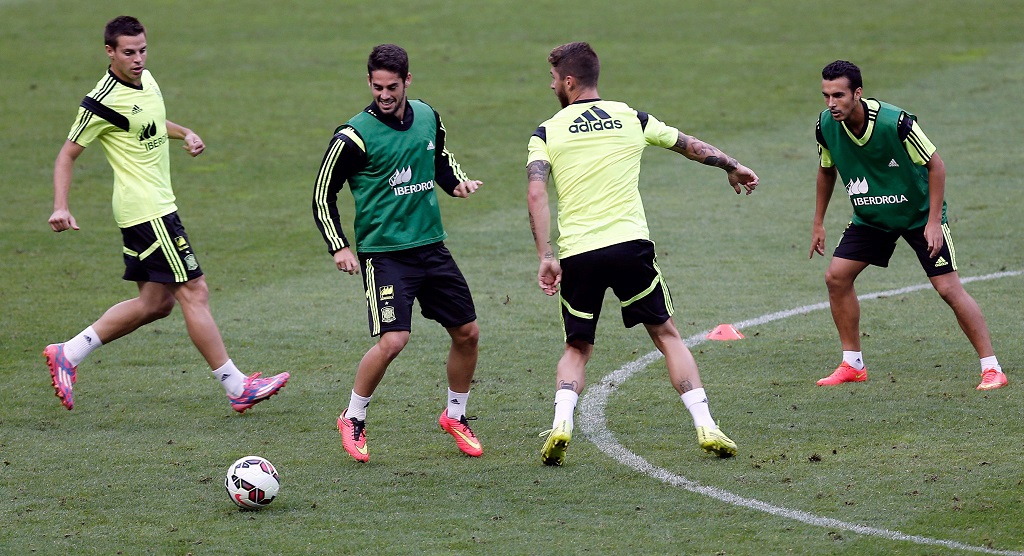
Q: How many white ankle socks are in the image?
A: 8